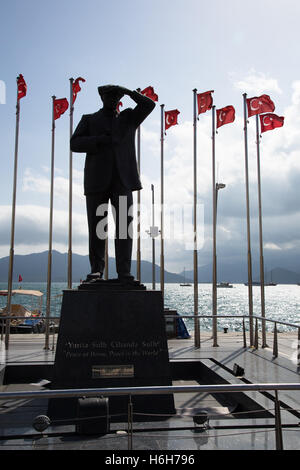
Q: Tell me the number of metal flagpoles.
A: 10